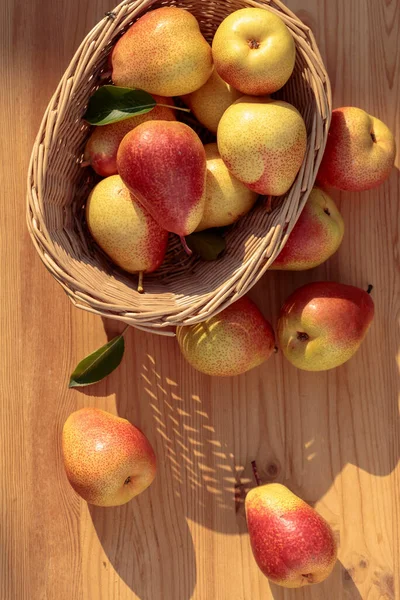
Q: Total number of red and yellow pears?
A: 14